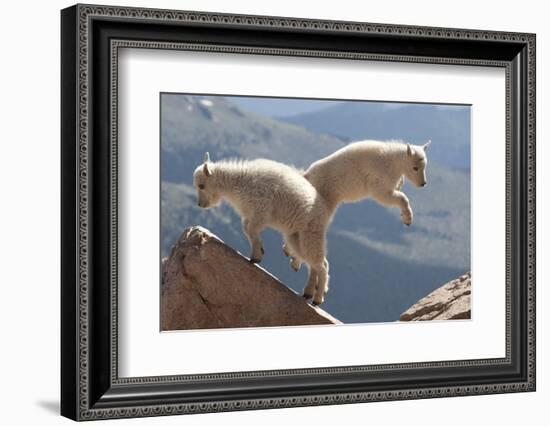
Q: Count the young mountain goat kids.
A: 2